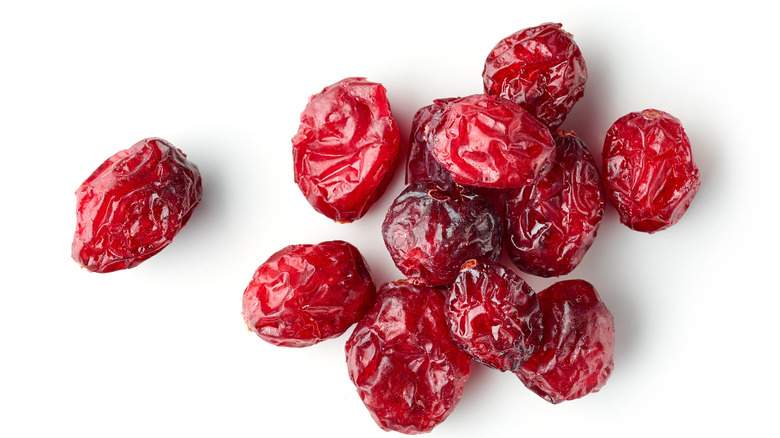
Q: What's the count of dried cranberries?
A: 12